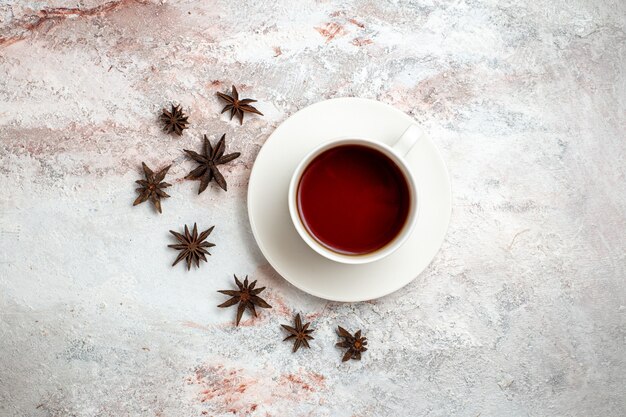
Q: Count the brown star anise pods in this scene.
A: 8